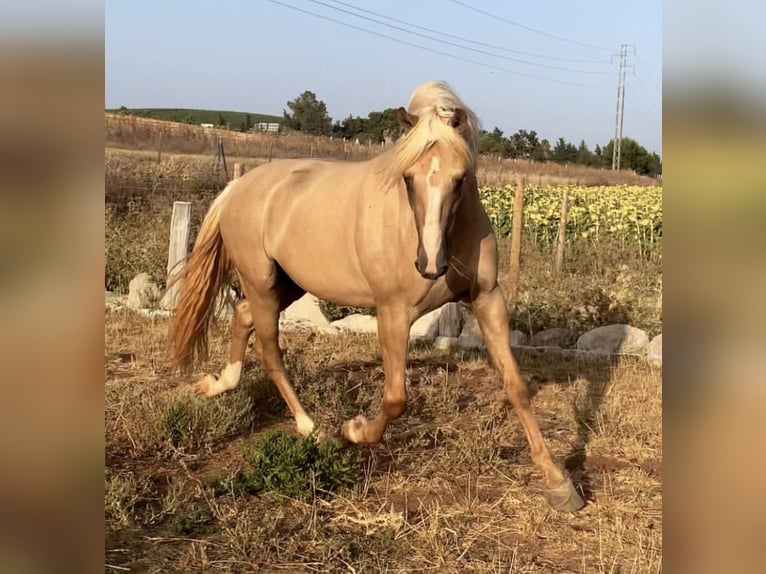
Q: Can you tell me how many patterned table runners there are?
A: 0